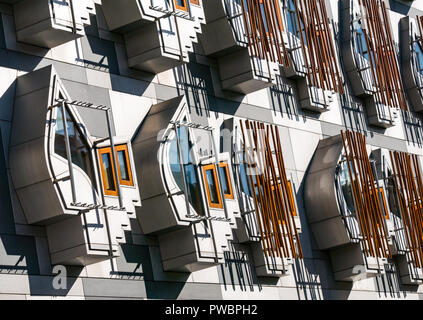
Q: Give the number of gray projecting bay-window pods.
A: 11